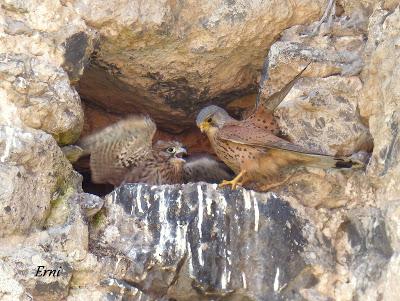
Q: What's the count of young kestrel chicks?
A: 1